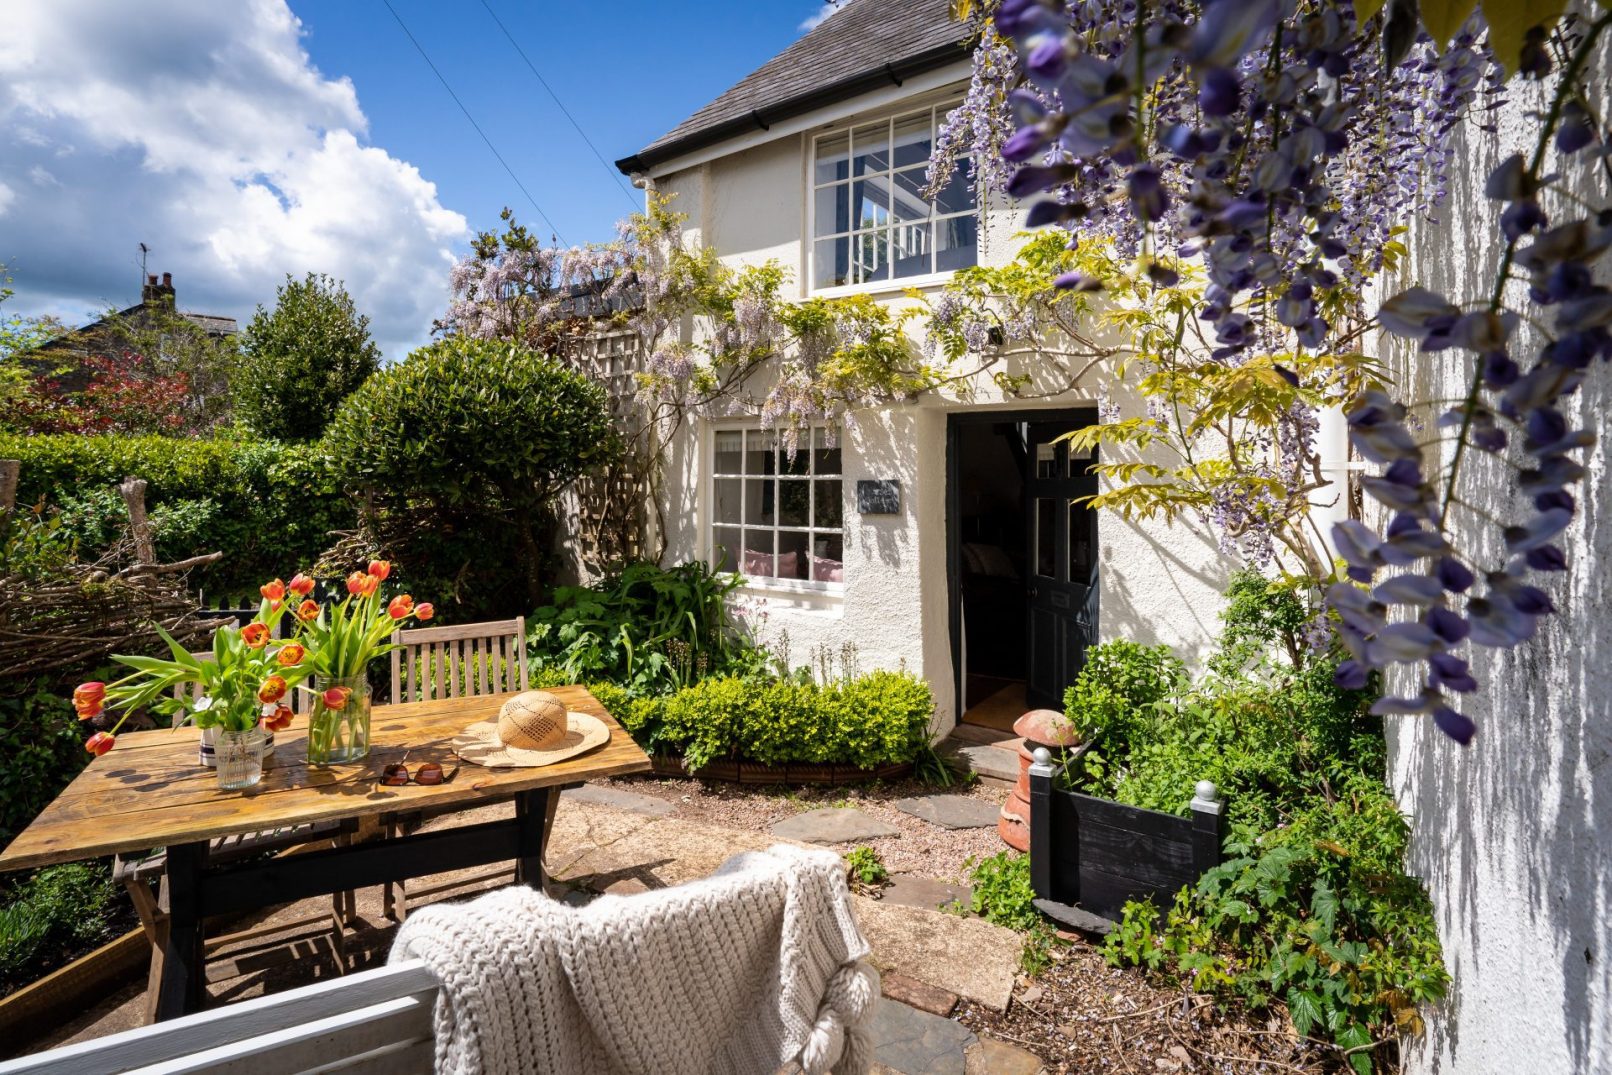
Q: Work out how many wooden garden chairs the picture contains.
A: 2